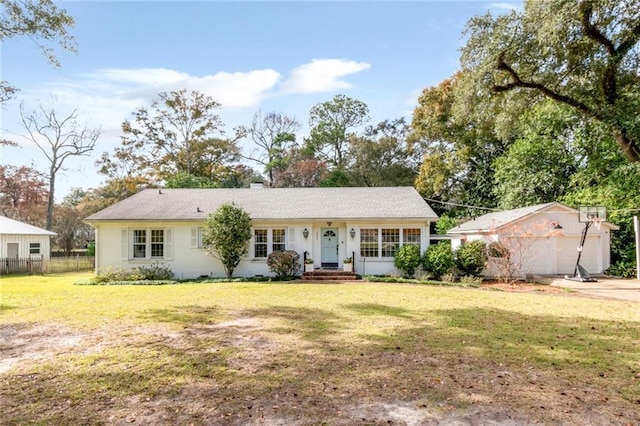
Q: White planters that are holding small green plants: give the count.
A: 2